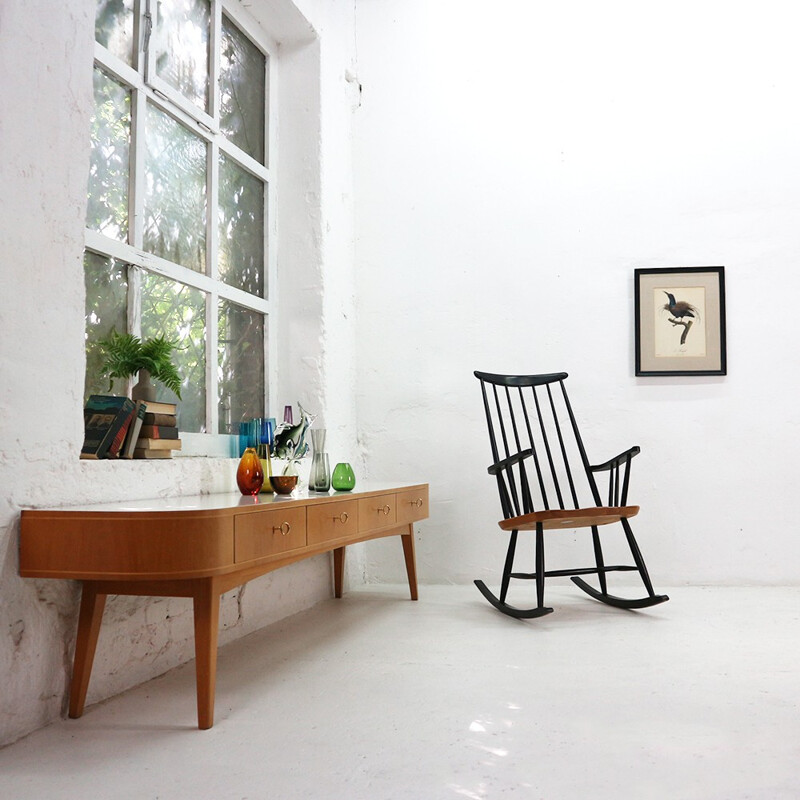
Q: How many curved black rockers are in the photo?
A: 2